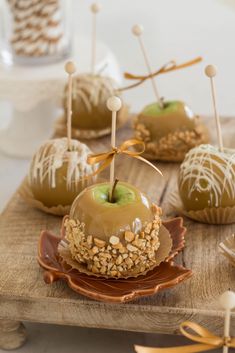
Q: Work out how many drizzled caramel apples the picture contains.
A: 3